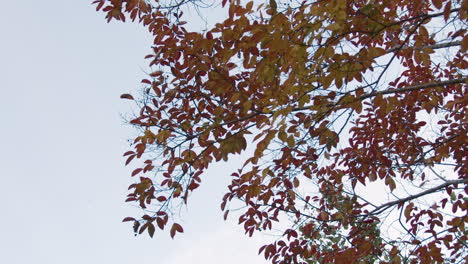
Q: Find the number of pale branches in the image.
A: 3